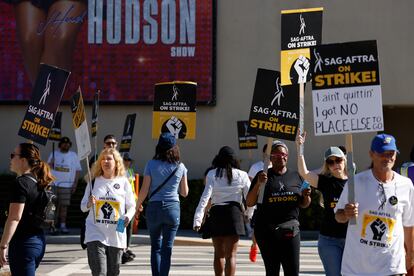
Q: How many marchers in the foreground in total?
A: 7